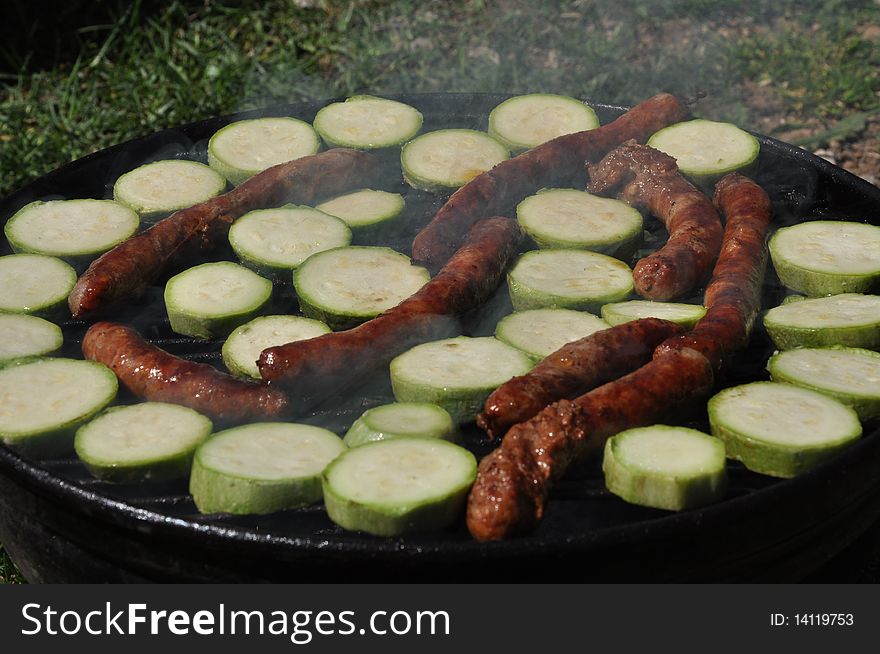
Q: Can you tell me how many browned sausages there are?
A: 8